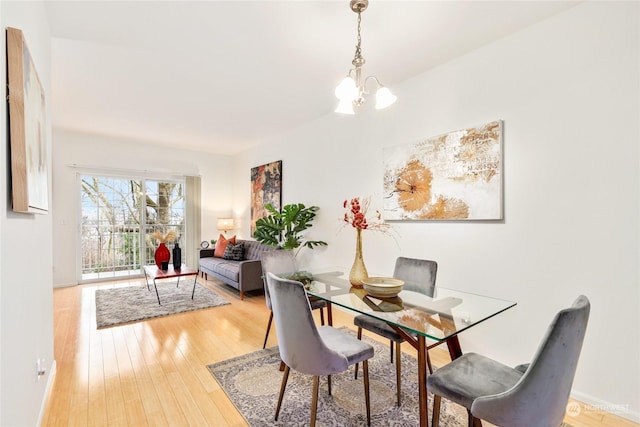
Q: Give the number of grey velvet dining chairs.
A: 4